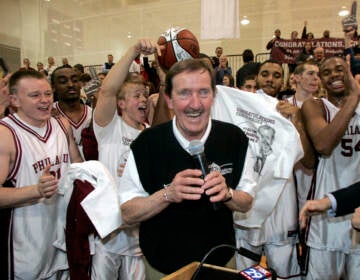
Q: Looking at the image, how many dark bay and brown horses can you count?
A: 0